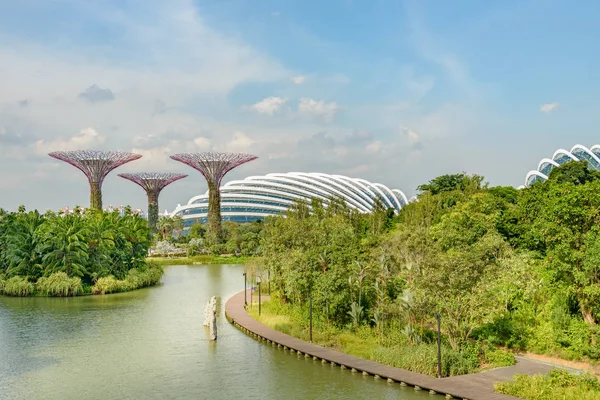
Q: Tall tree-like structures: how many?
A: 3